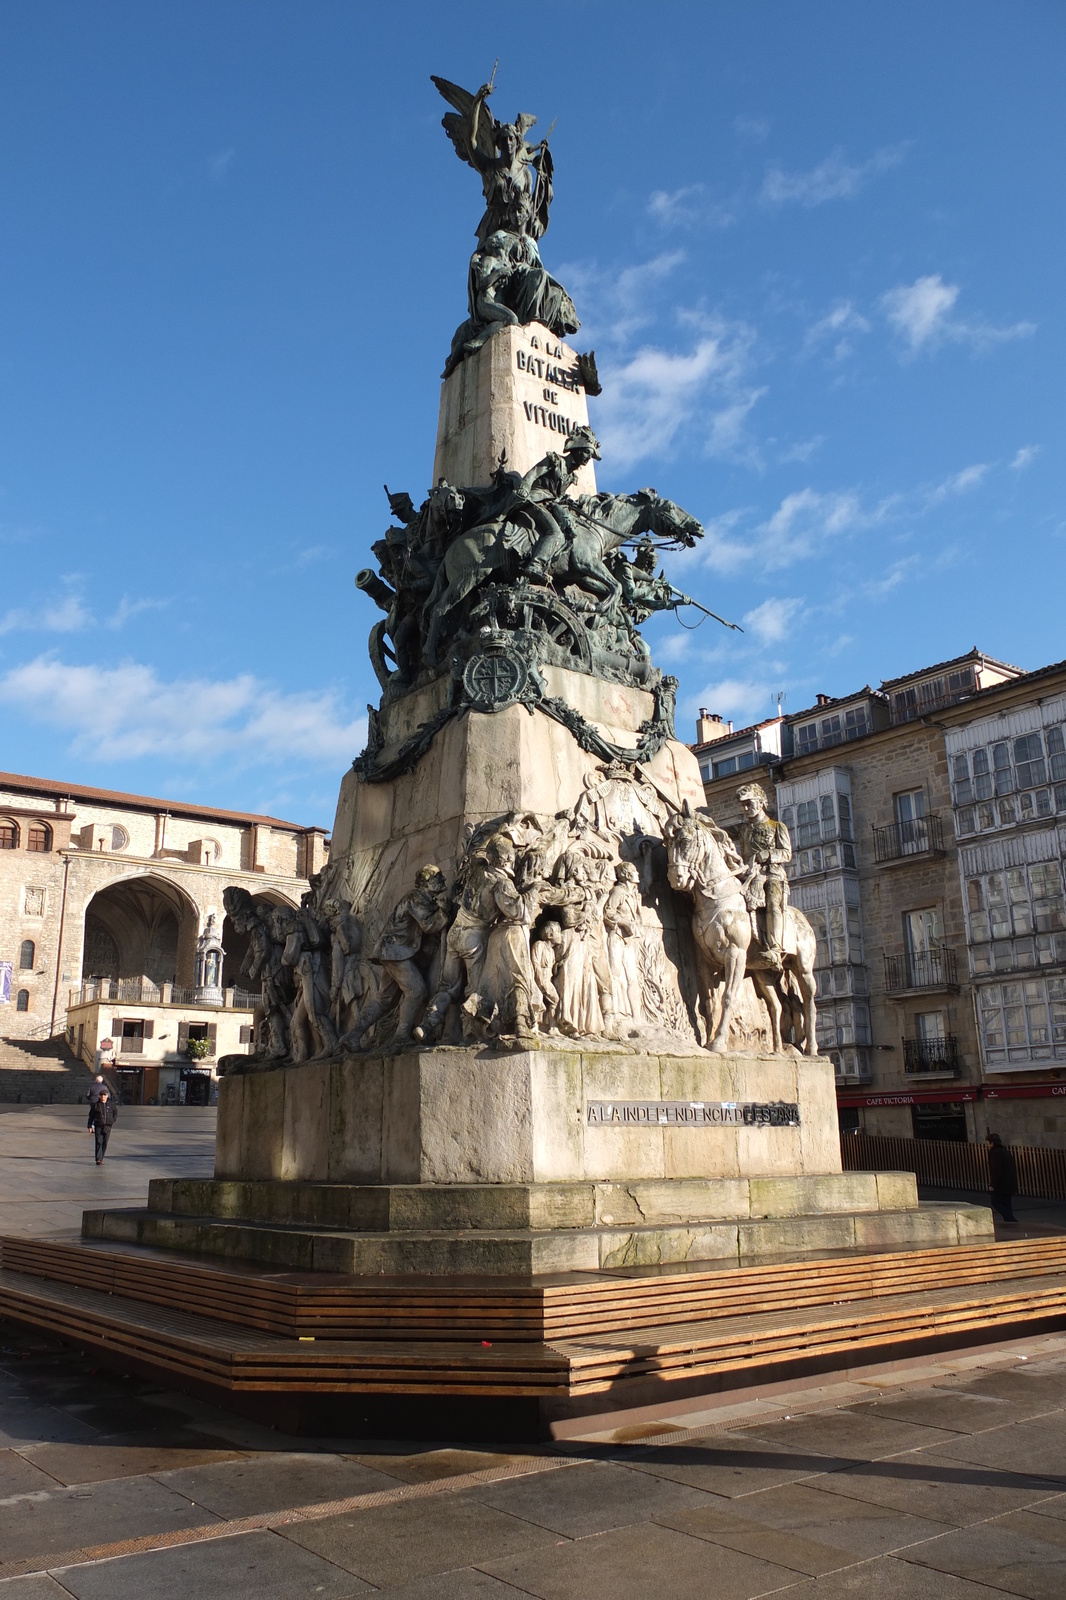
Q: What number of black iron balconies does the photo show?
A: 3